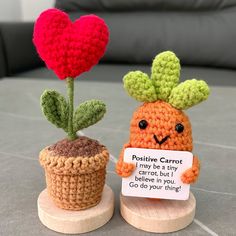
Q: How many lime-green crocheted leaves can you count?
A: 3